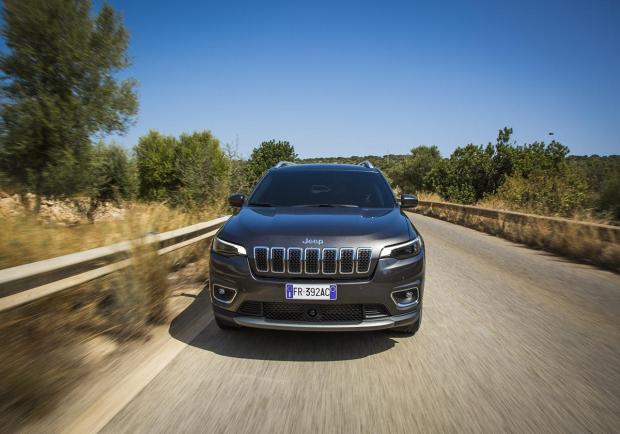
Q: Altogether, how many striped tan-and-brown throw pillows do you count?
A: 0